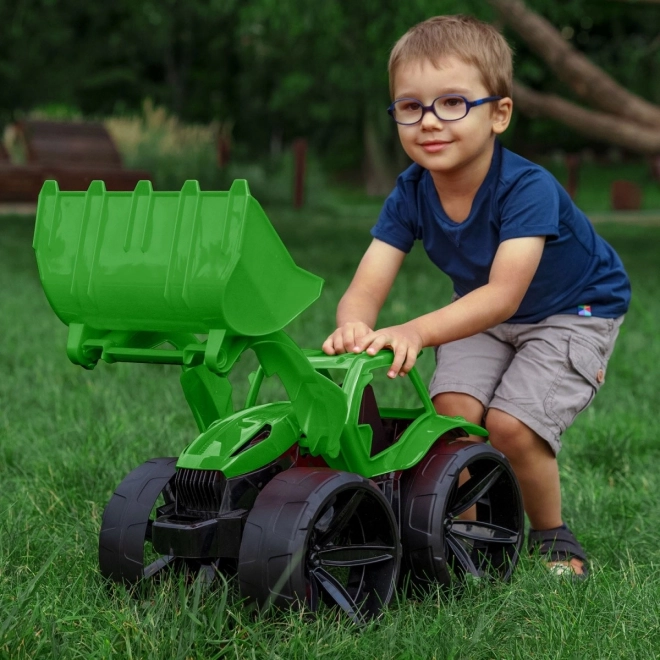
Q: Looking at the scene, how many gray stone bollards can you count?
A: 0